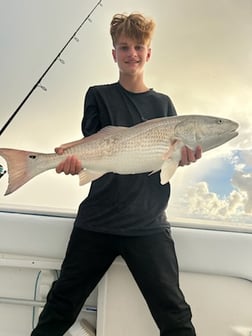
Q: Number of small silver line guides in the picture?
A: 5